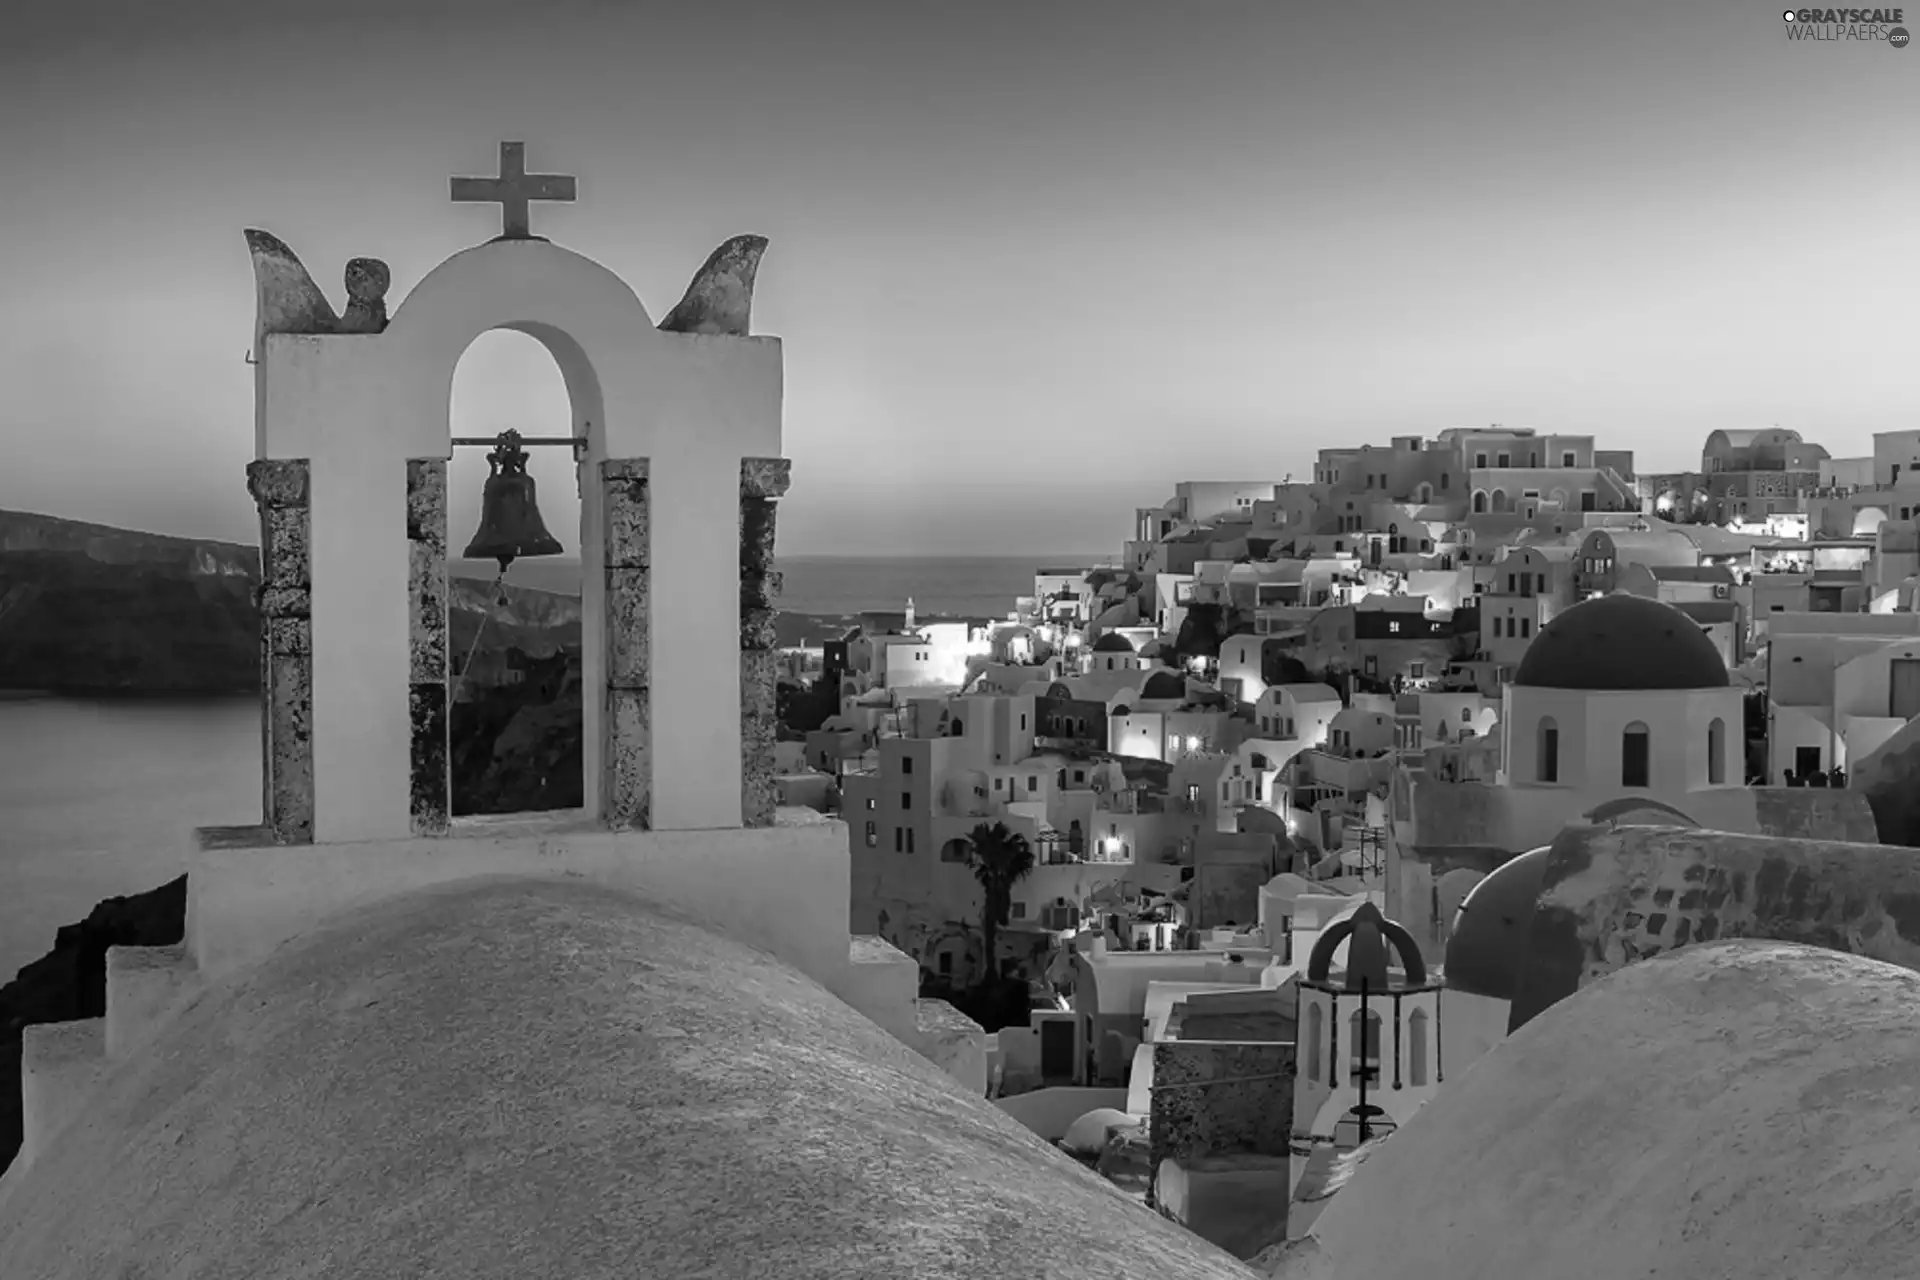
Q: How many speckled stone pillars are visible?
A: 4